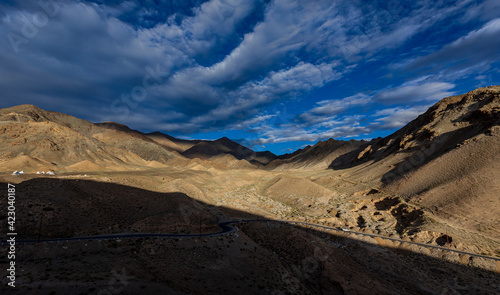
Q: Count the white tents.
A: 6